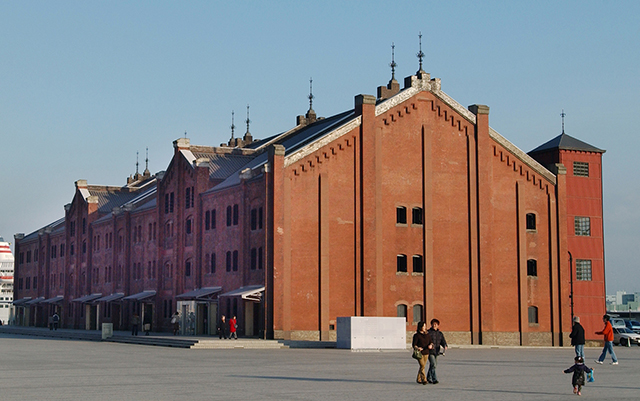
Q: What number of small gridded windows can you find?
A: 3